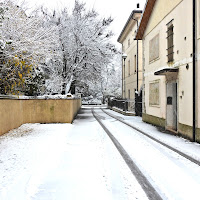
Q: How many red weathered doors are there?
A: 0